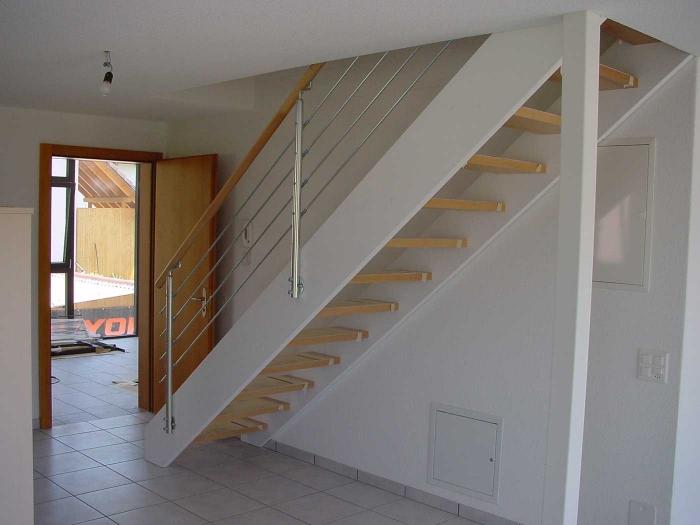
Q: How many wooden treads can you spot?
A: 13